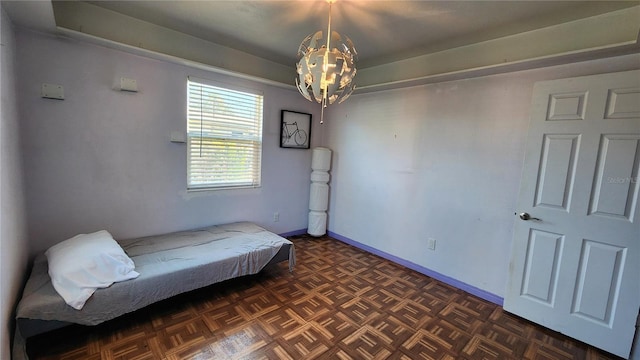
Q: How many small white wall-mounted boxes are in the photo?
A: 3